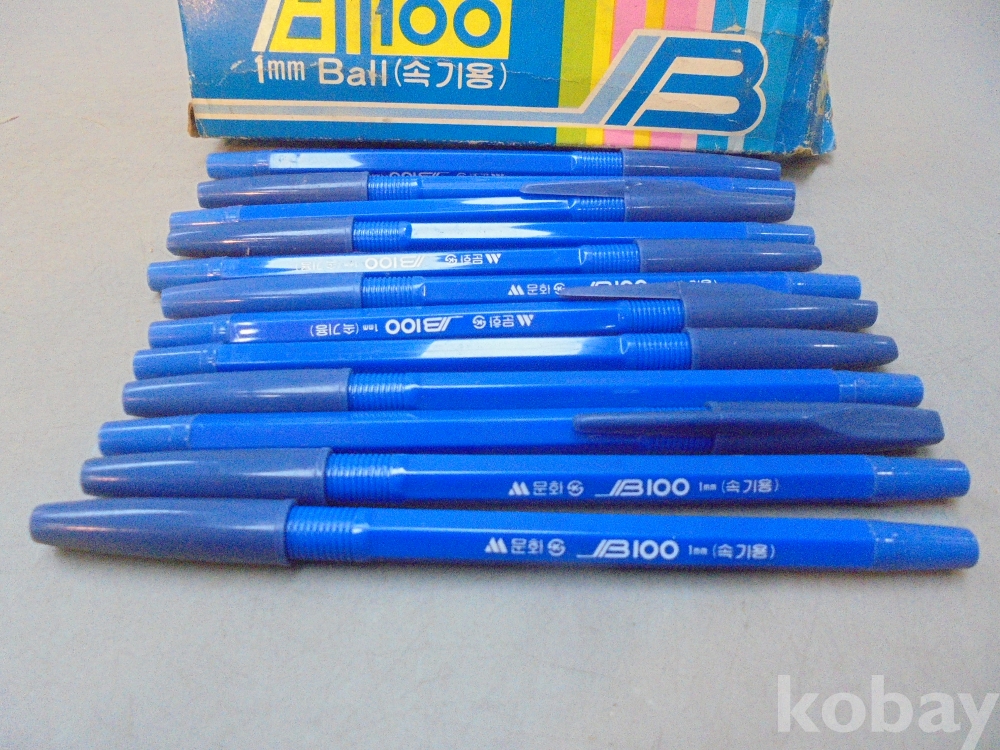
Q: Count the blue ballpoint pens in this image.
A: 12